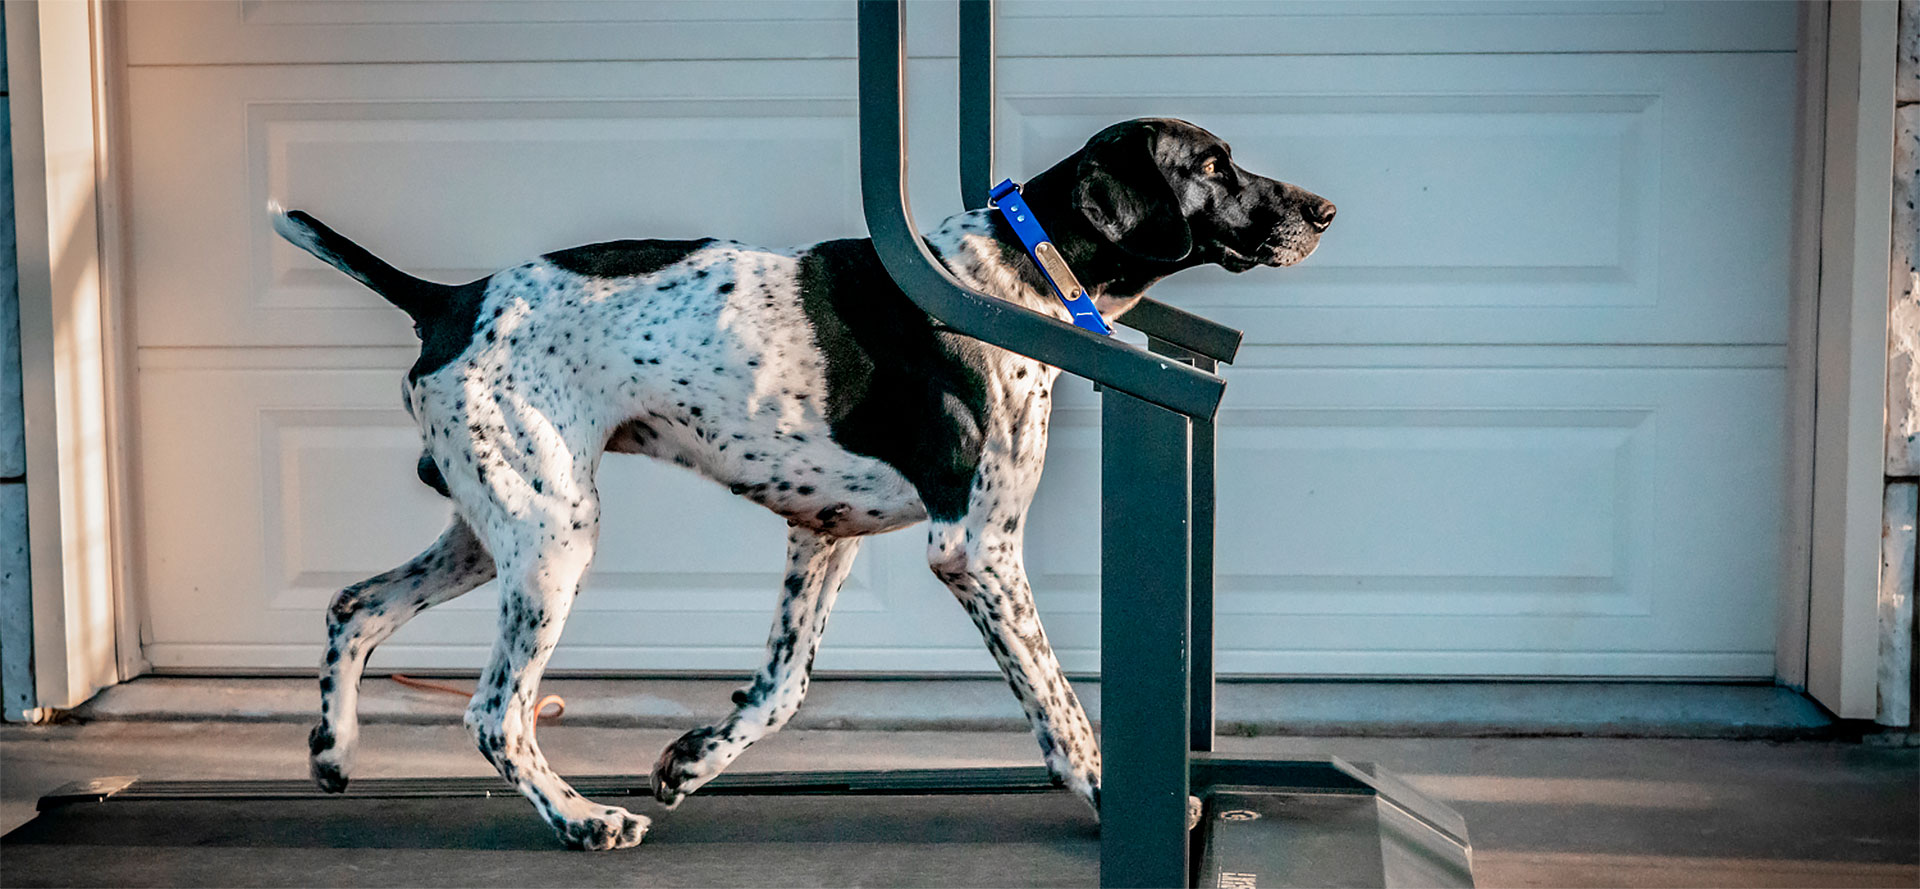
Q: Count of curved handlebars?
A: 2